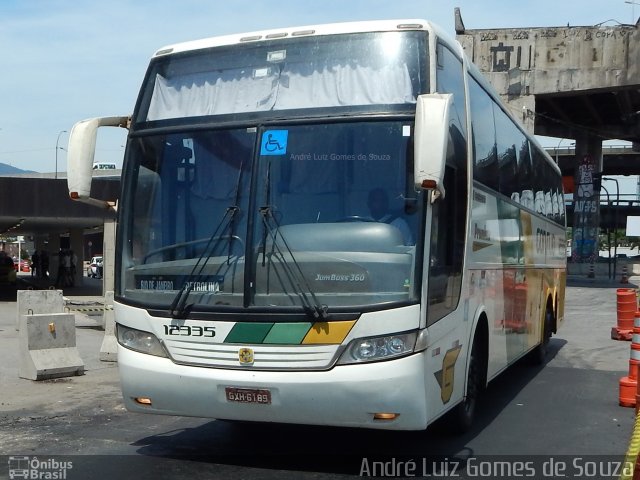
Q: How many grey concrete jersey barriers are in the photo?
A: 3